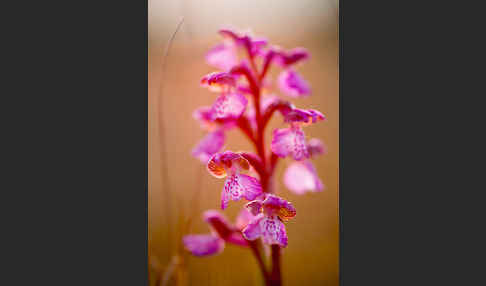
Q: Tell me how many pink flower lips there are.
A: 9